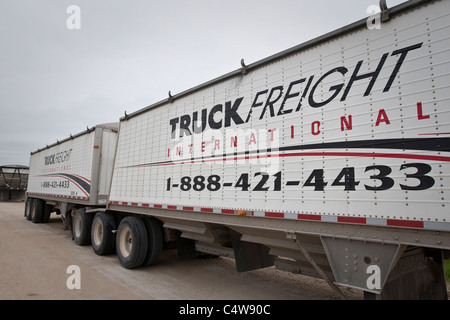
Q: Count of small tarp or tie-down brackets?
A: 9